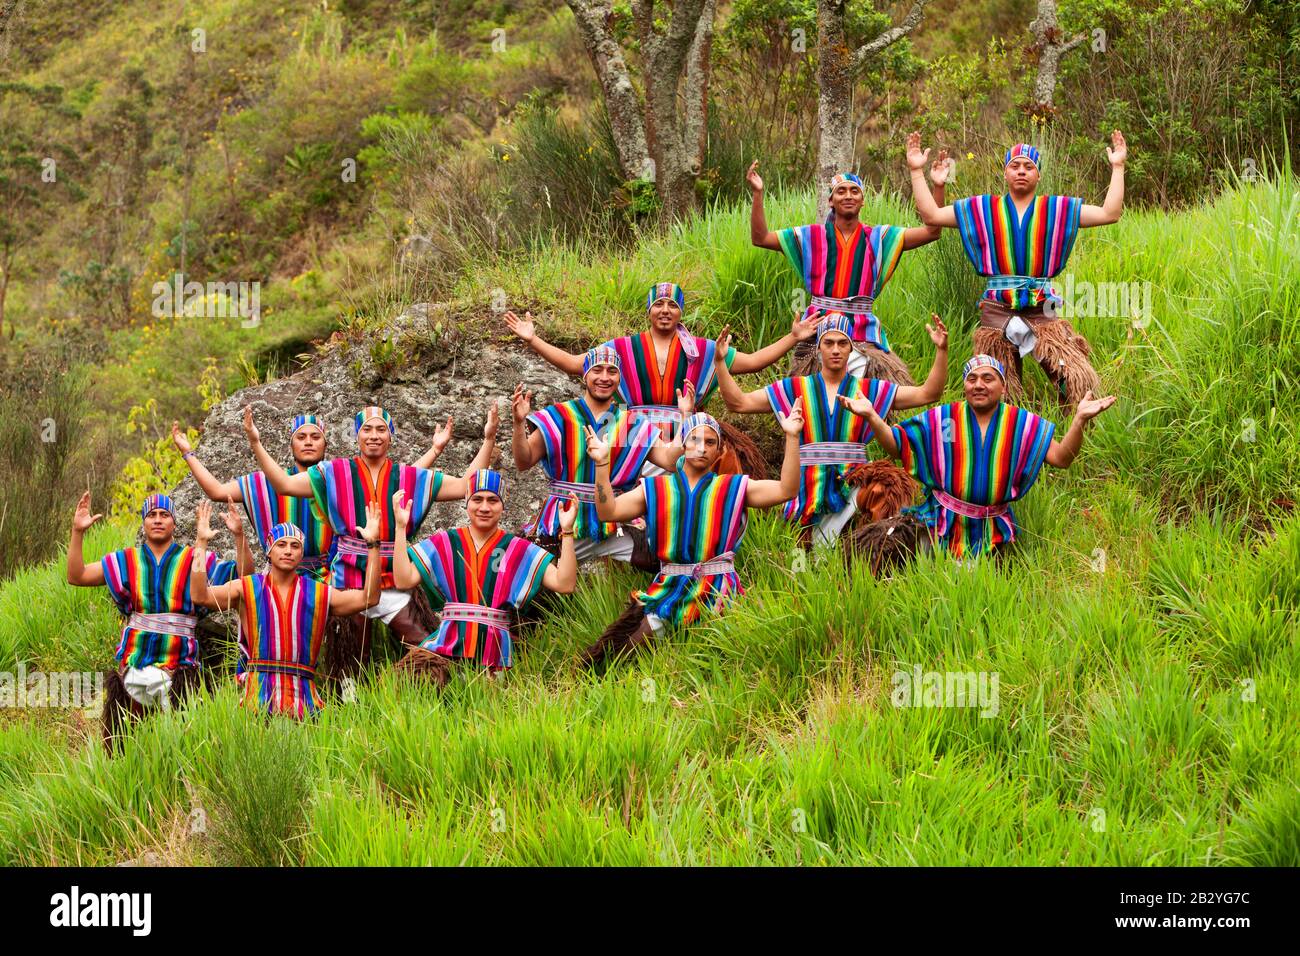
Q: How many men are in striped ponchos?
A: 12